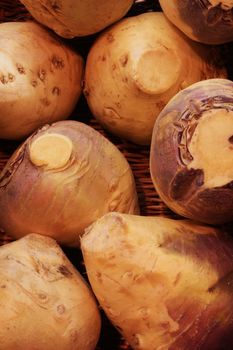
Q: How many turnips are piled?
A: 8